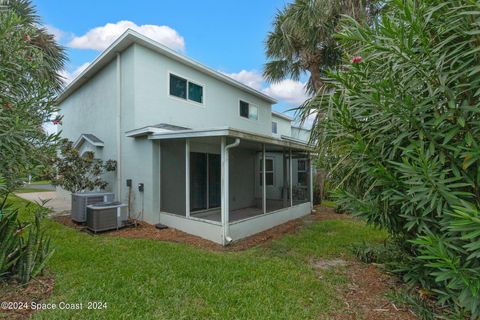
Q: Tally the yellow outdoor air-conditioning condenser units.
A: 0